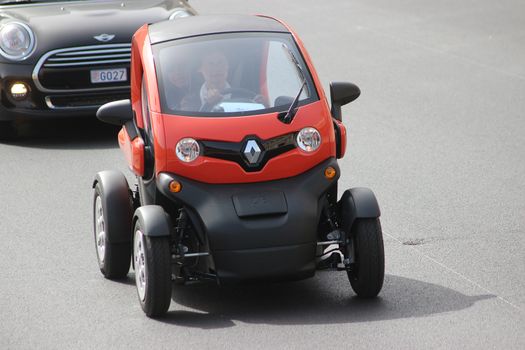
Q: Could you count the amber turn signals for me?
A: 2